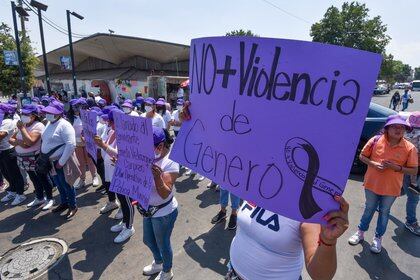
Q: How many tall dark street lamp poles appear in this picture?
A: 3